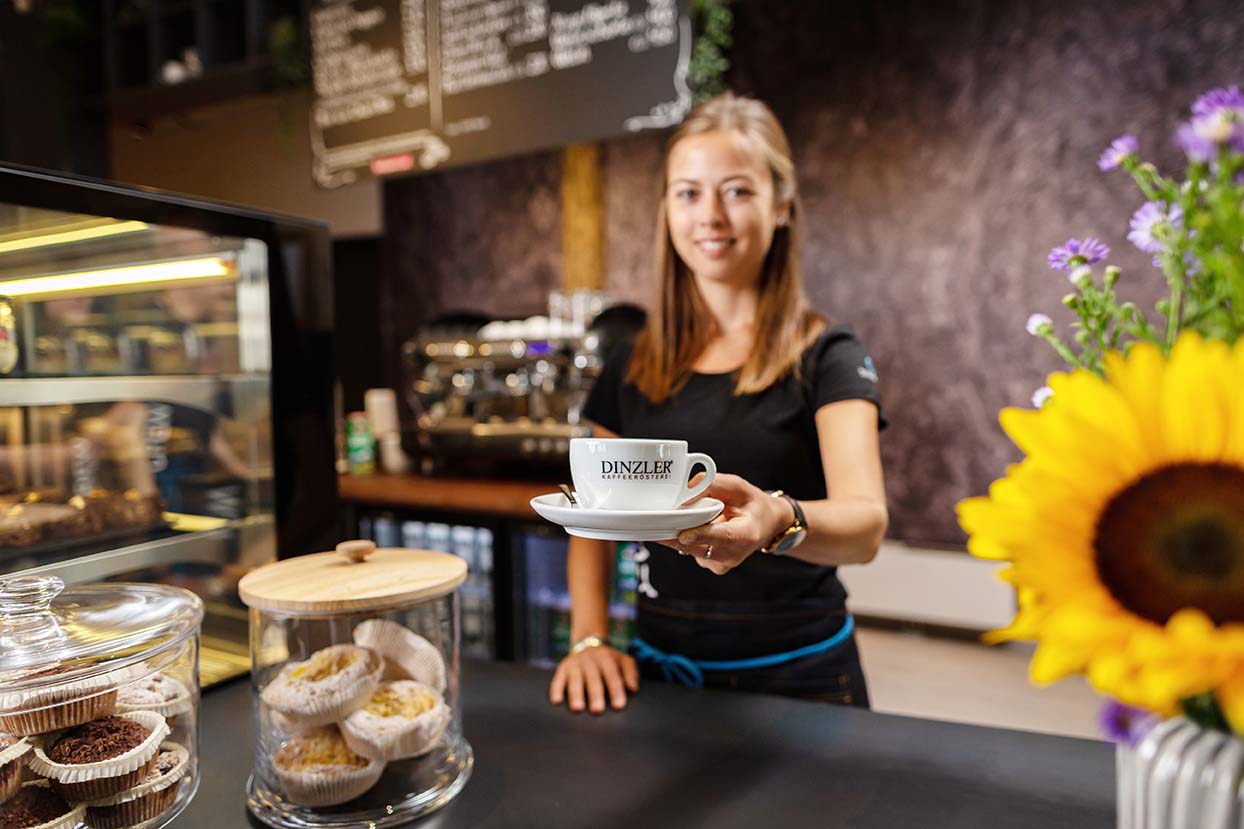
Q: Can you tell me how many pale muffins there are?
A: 4